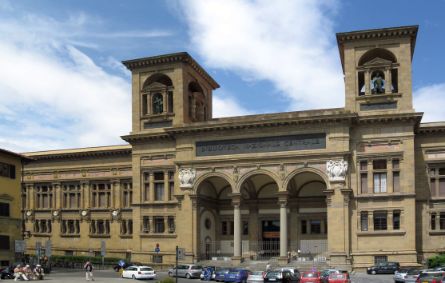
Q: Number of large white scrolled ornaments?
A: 2